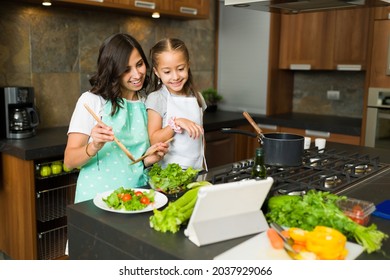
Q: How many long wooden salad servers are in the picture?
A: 2